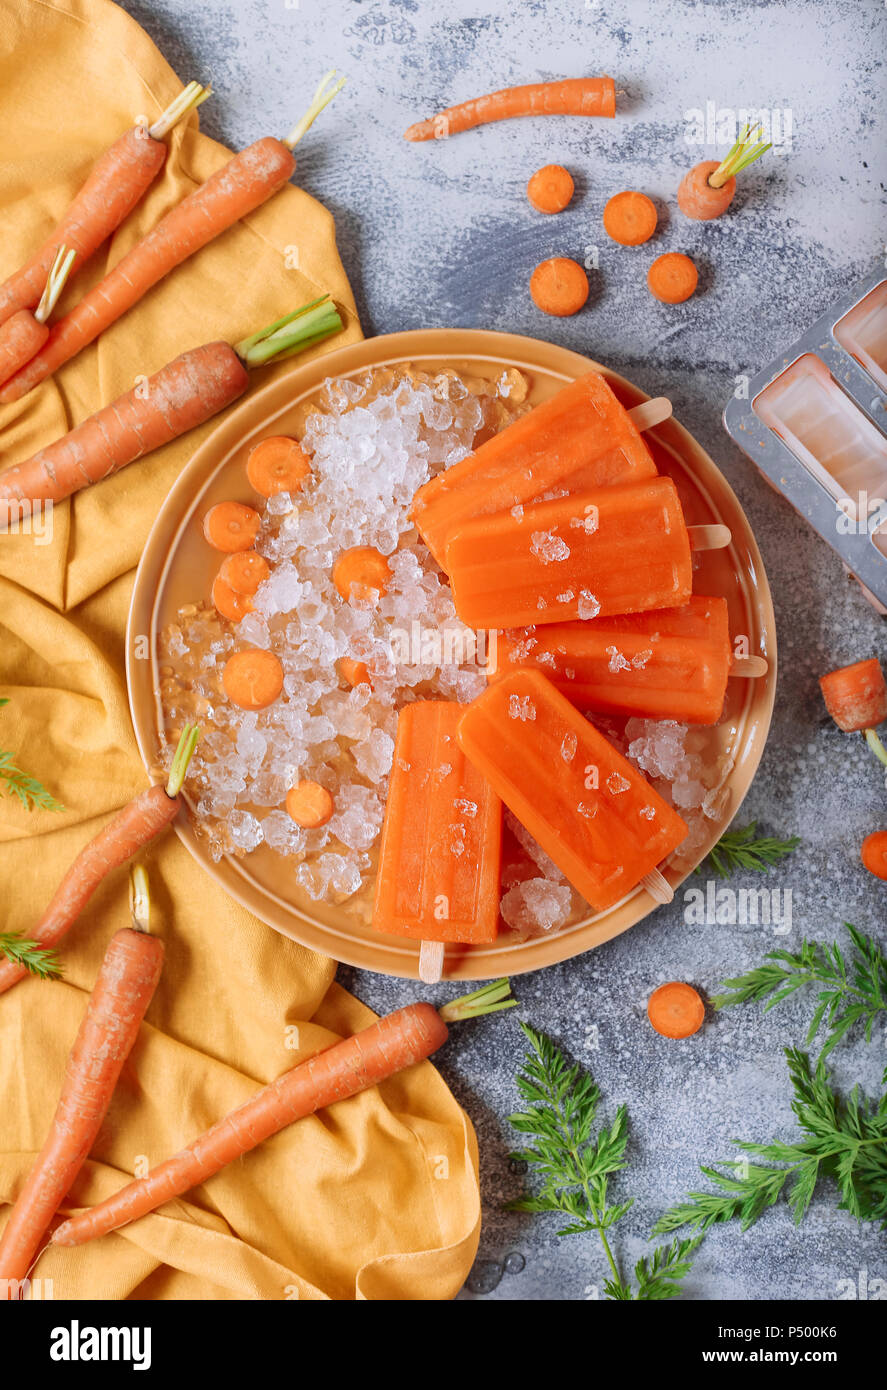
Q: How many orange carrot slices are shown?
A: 14